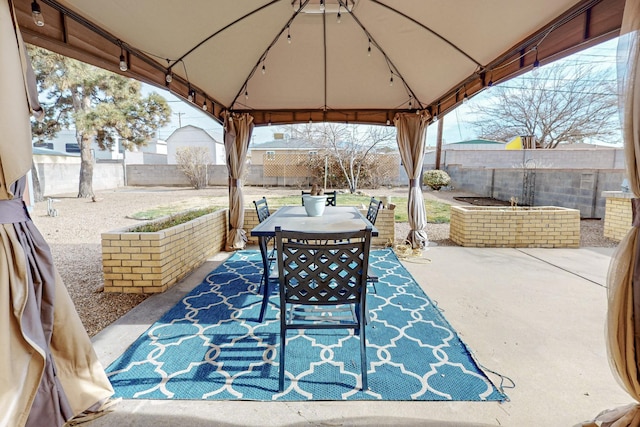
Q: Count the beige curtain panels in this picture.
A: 4